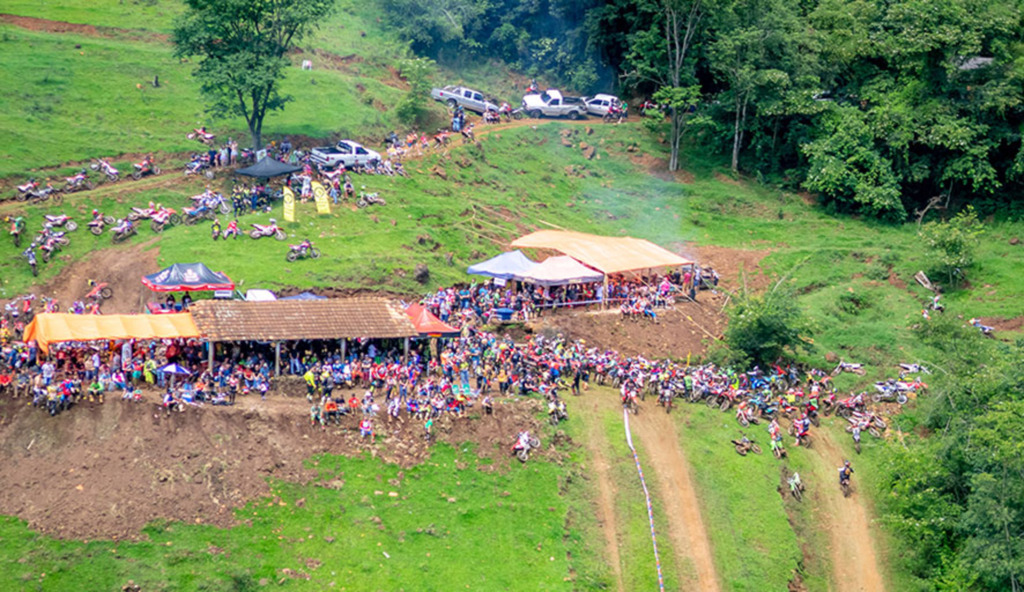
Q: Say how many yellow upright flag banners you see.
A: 2